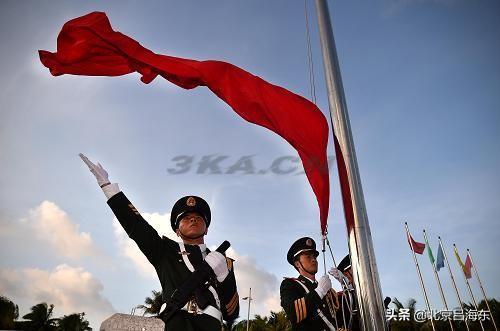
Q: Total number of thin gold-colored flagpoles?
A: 5